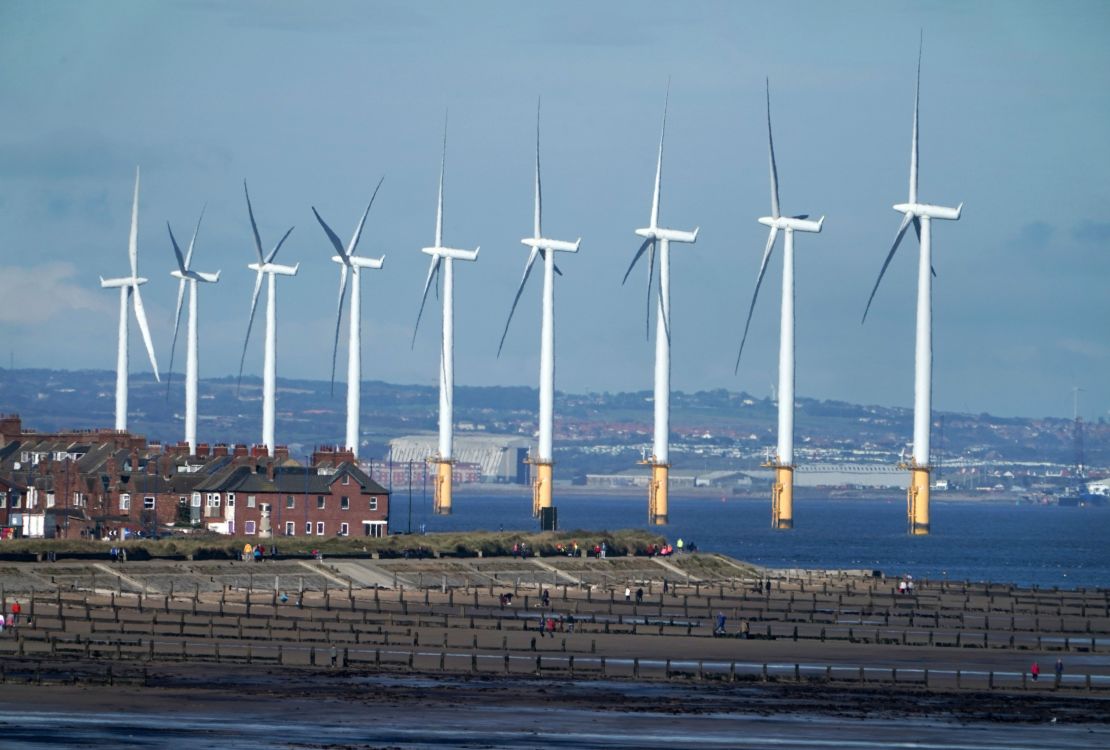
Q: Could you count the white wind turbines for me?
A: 9